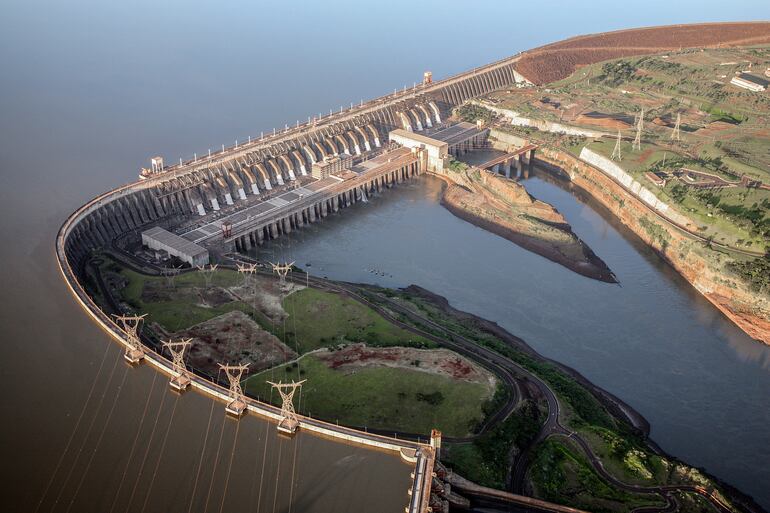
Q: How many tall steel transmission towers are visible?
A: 11